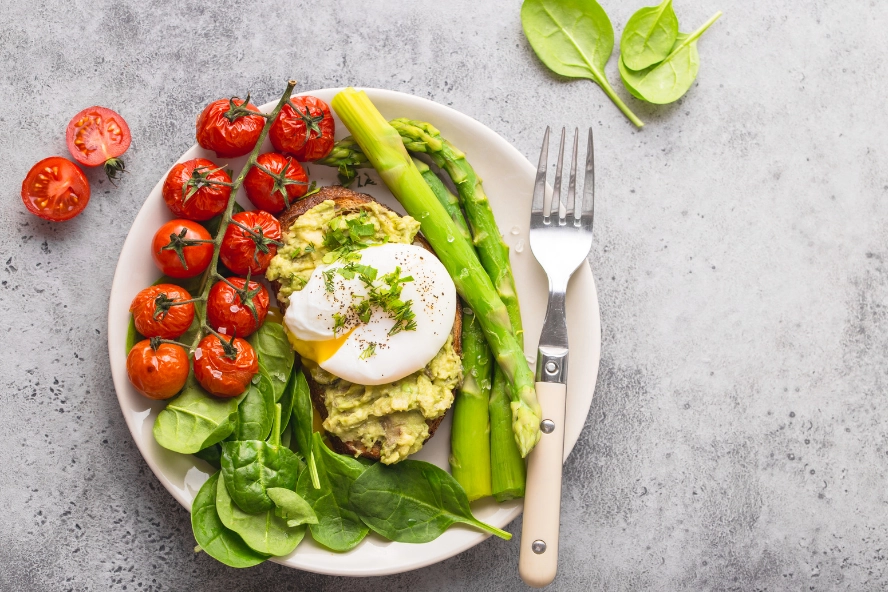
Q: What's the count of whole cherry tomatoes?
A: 10